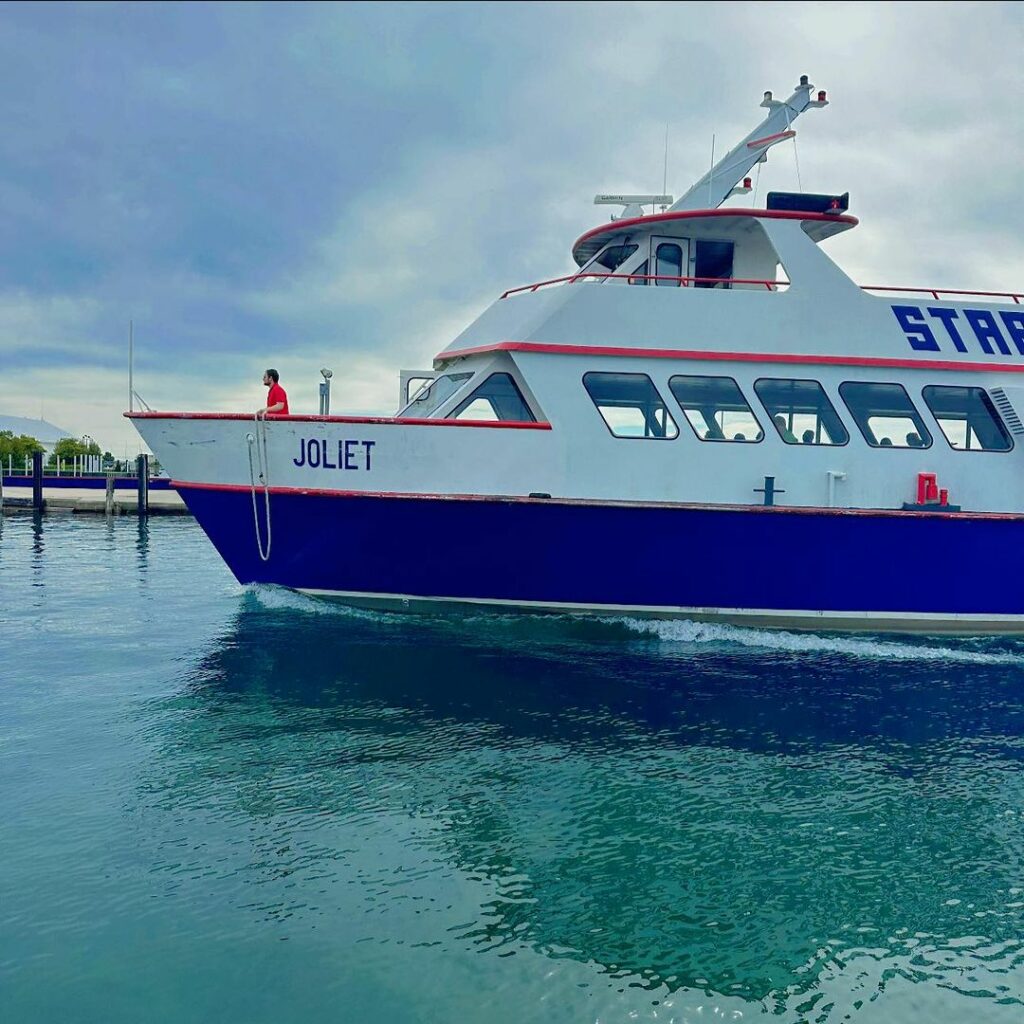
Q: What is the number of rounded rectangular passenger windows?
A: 5